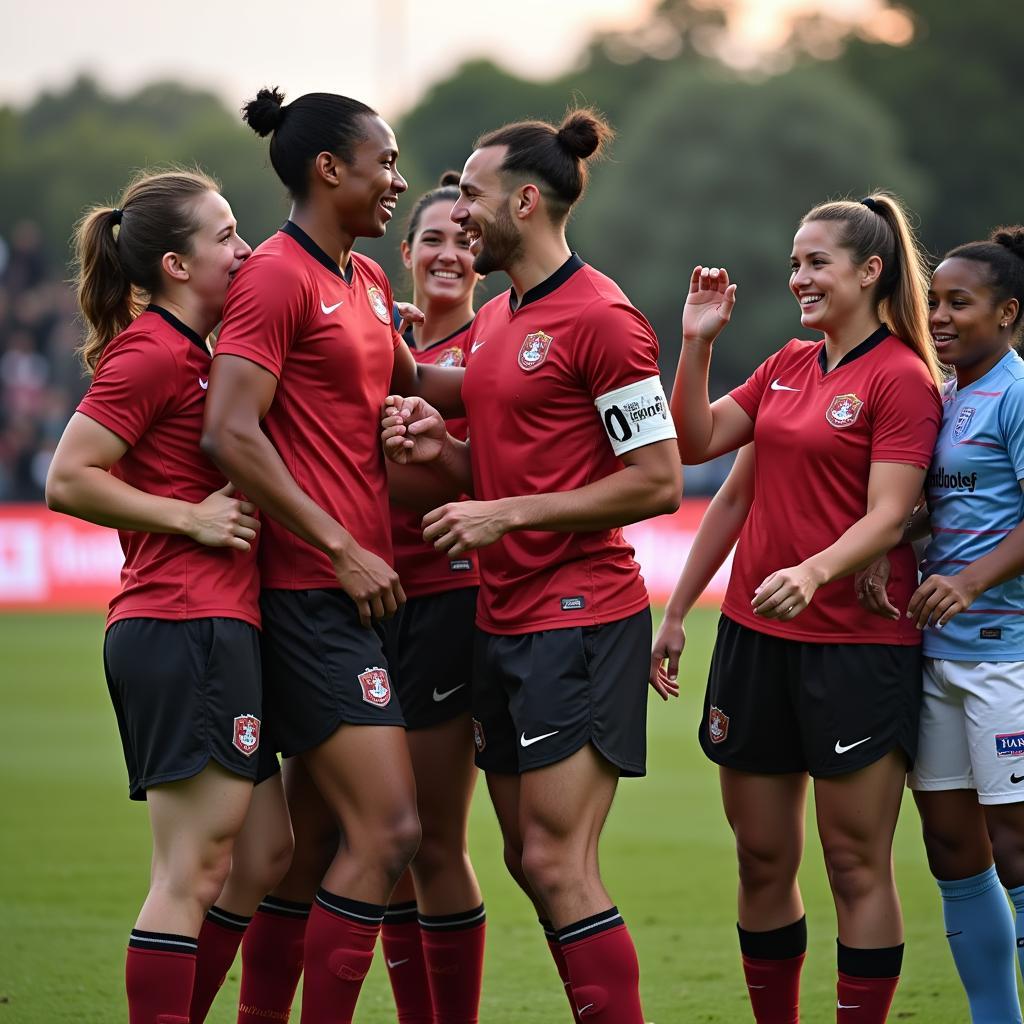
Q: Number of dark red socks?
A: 10